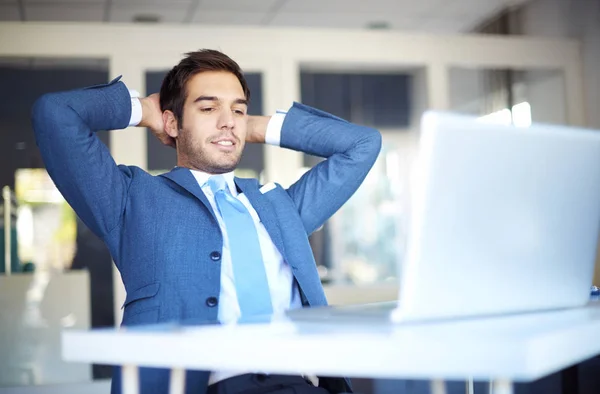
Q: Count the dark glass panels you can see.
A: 3